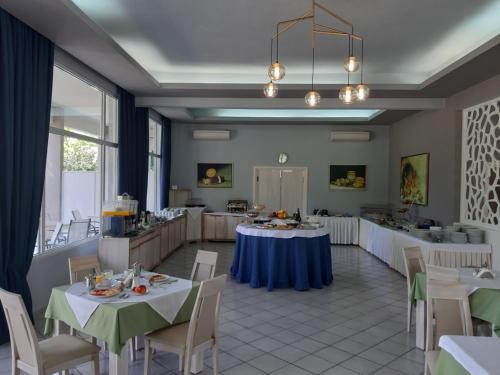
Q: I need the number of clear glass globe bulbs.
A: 6